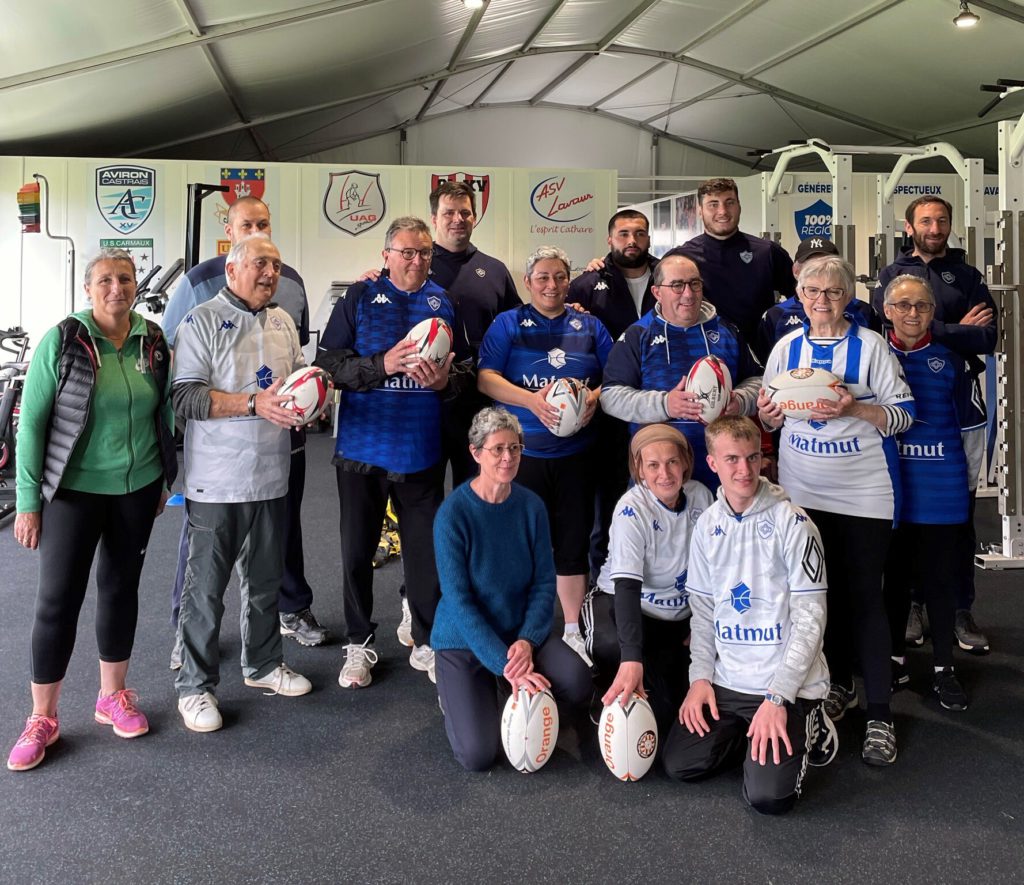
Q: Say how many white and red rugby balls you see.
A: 3